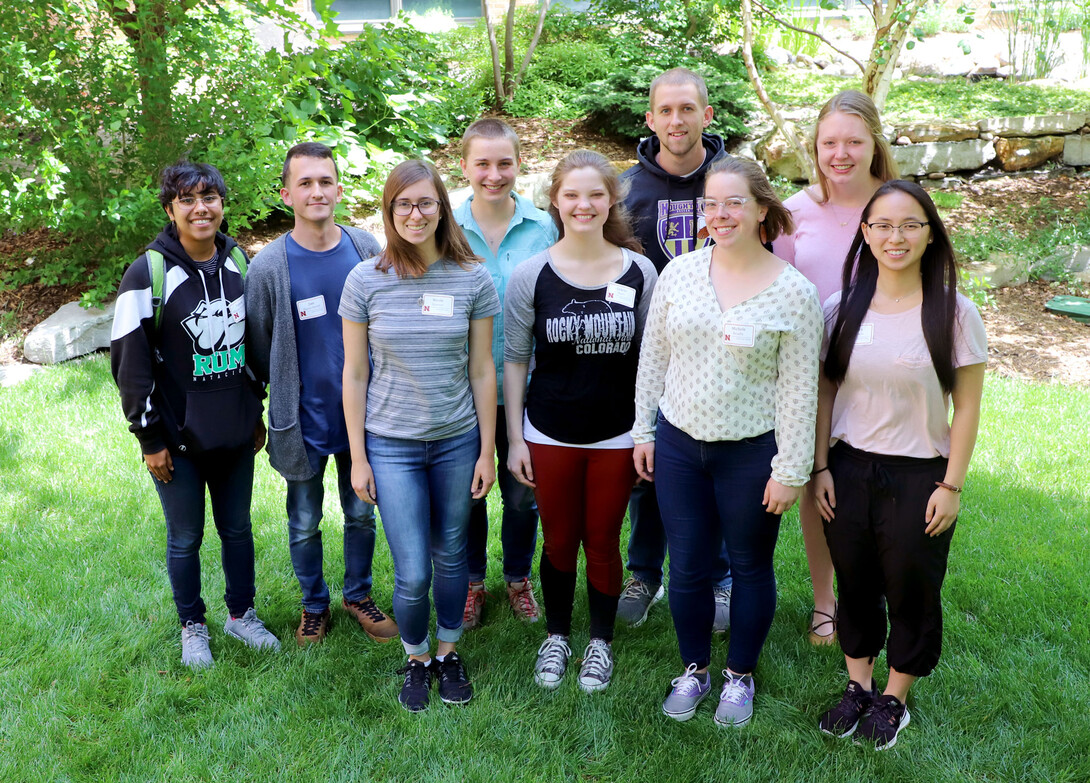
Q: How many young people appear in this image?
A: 9